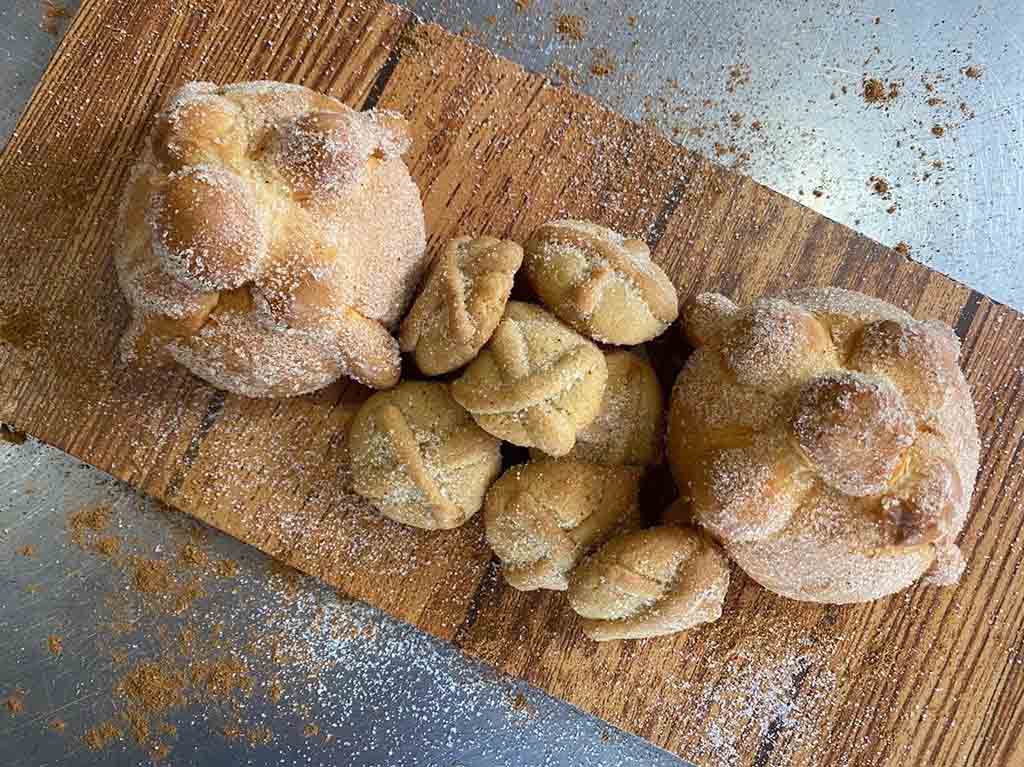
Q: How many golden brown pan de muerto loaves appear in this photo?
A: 2